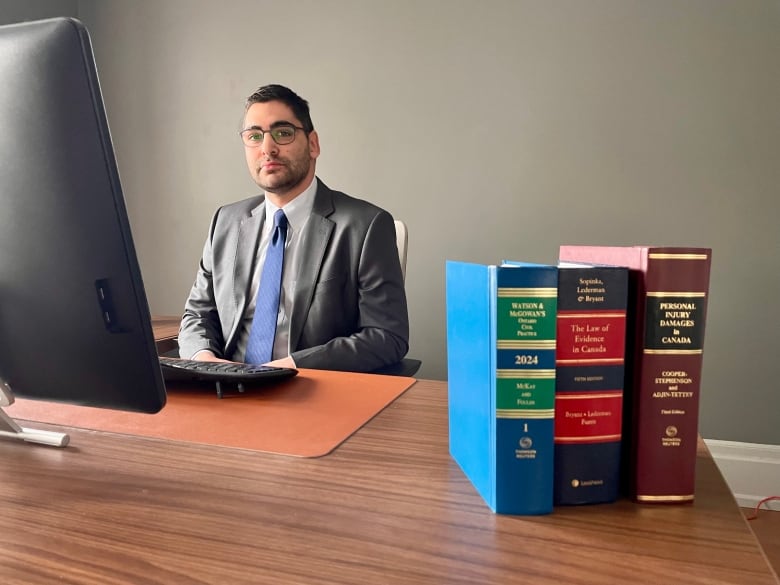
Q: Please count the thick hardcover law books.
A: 3